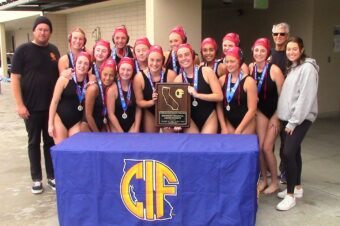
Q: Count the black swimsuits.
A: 14